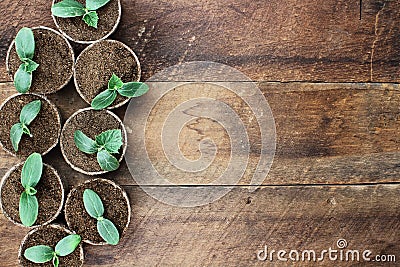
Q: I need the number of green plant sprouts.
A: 8